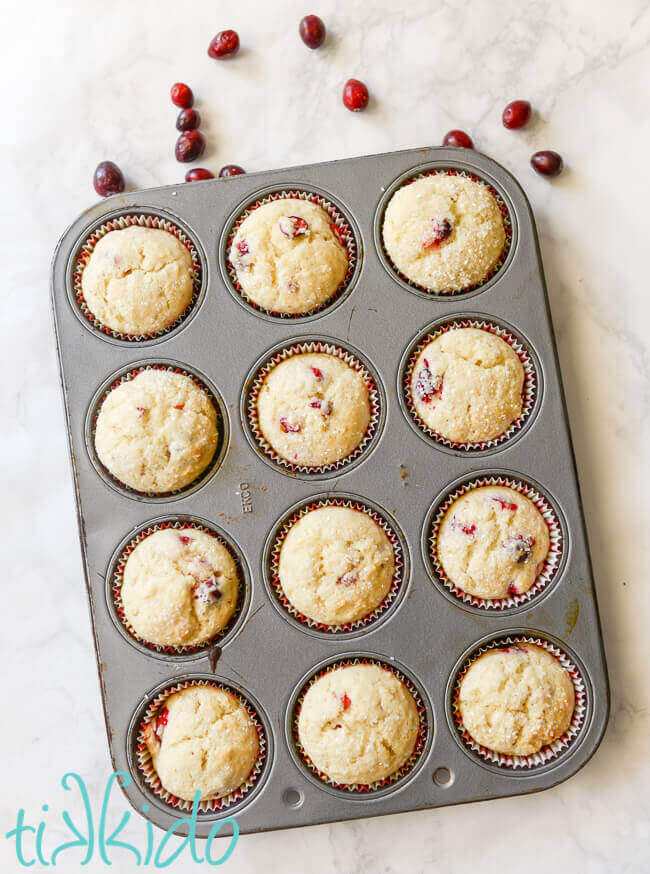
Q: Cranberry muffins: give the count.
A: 12